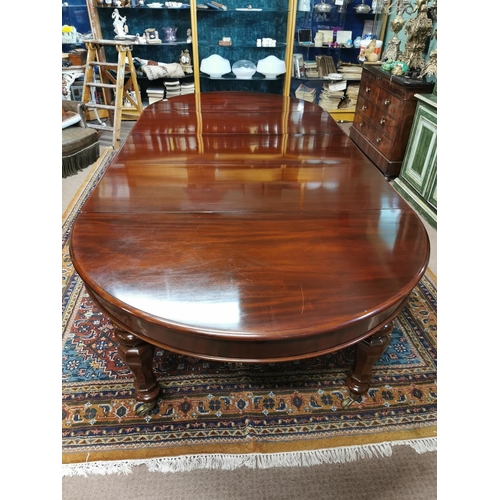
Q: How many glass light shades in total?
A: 3